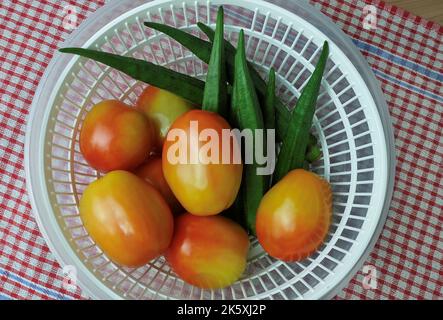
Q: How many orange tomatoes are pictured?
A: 7